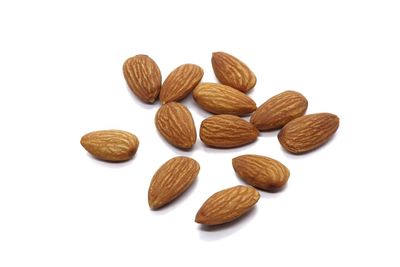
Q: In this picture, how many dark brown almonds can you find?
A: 12